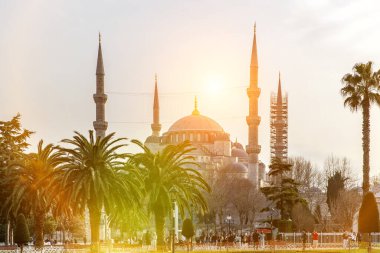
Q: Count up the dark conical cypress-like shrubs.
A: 3